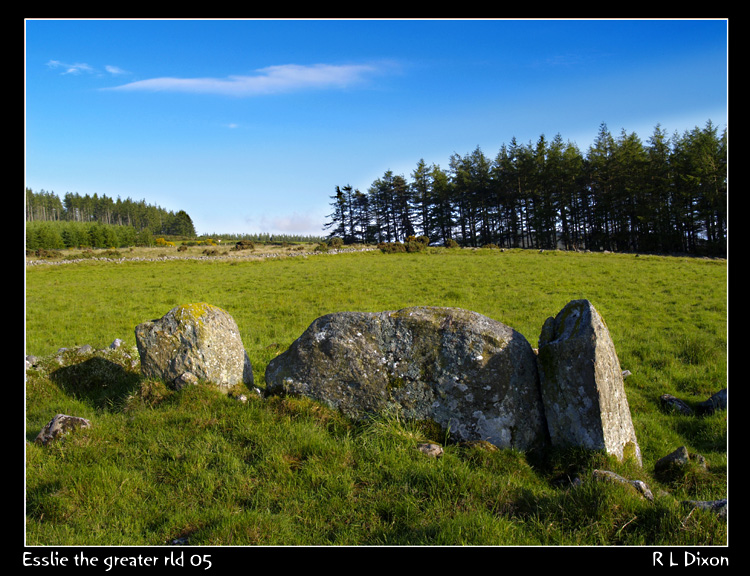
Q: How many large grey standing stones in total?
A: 3